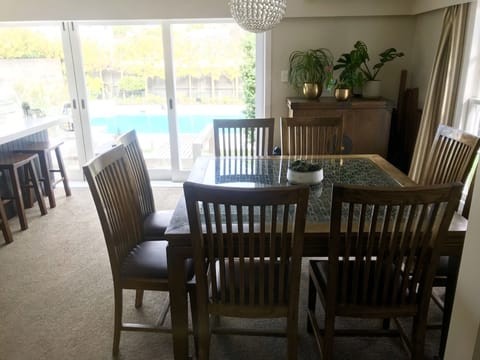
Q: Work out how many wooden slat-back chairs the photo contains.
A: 7